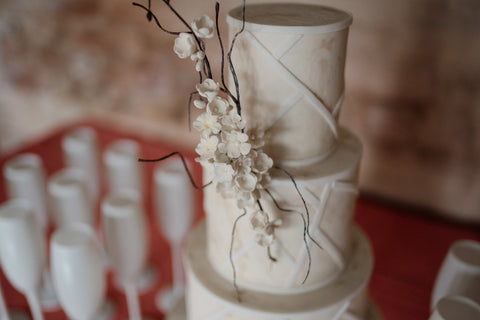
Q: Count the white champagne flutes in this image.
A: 10